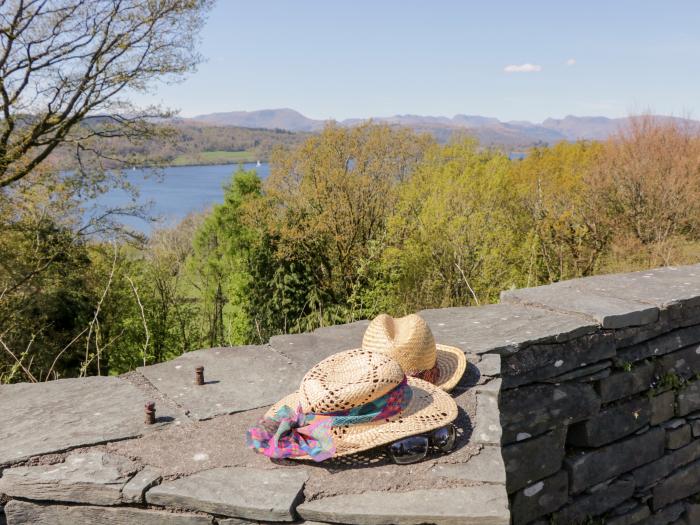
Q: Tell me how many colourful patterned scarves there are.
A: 1